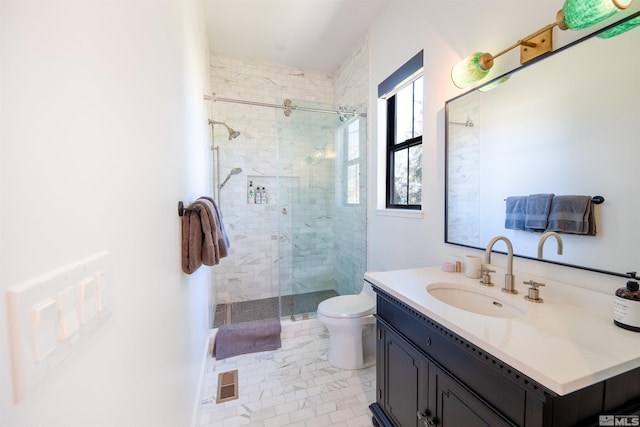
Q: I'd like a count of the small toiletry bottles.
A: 3